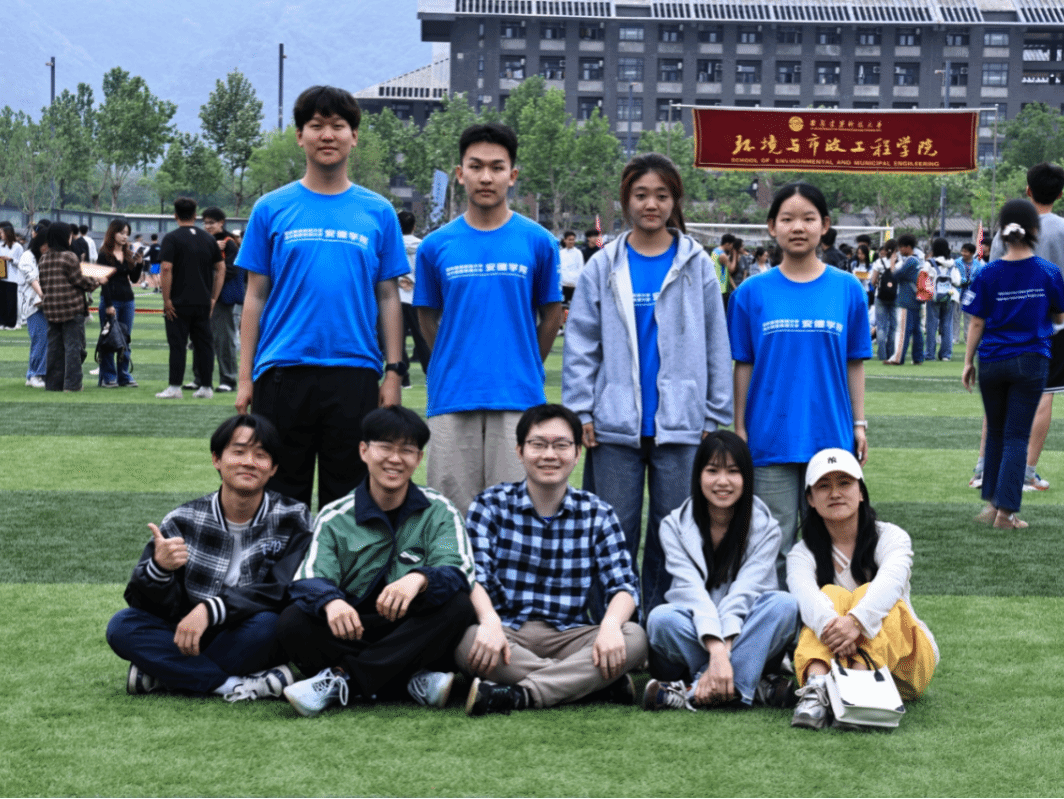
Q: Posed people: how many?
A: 9